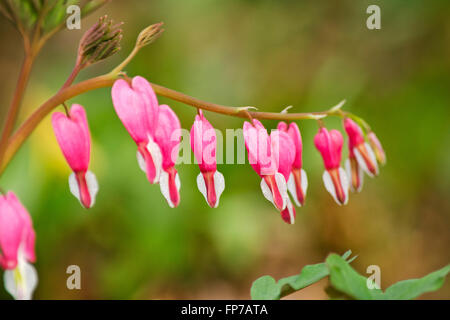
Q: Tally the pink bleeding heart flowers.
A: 11